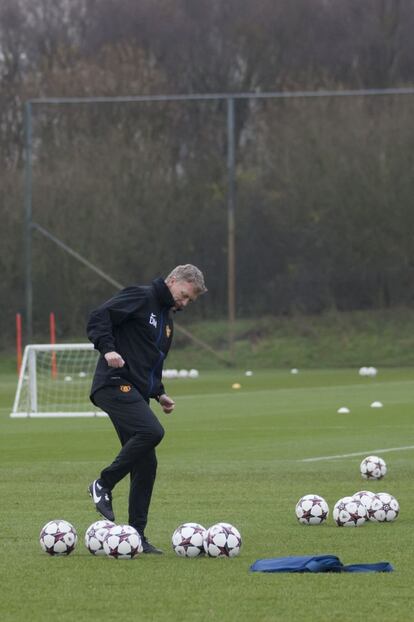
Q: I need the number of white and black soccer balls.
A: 10